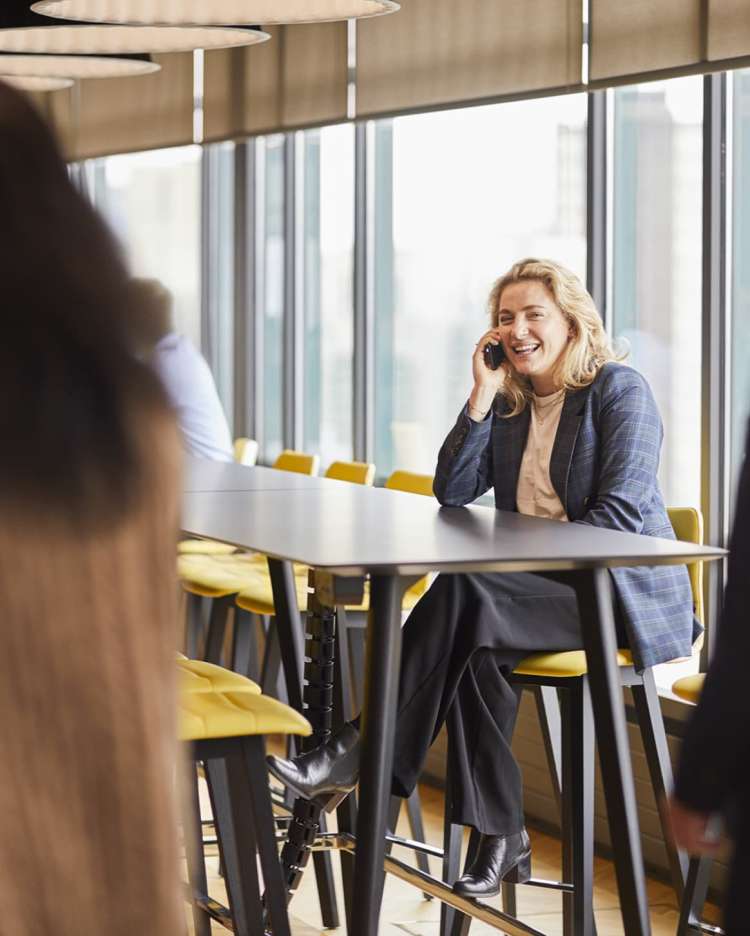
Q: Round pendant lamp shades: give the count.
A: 4